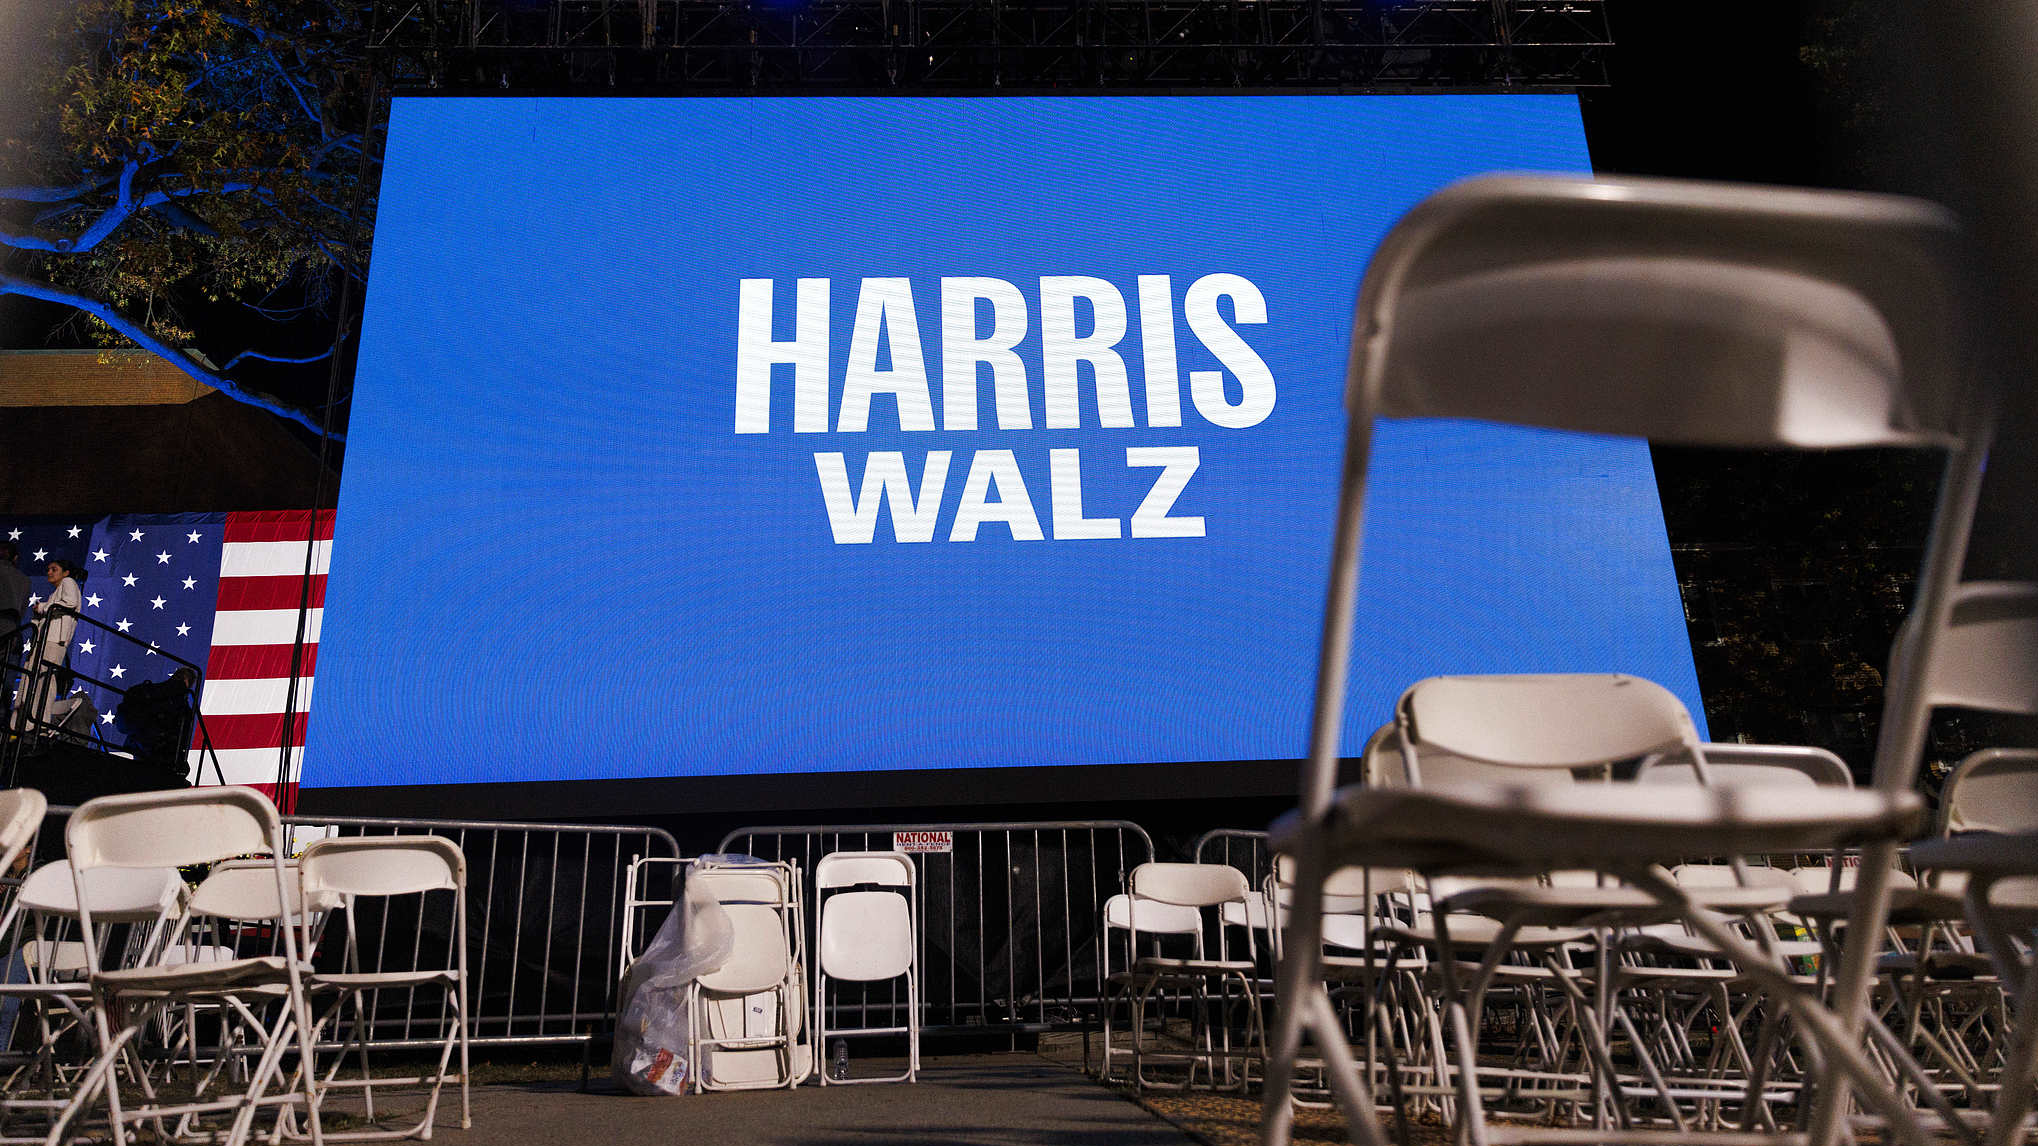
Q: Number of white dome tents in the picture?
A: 0